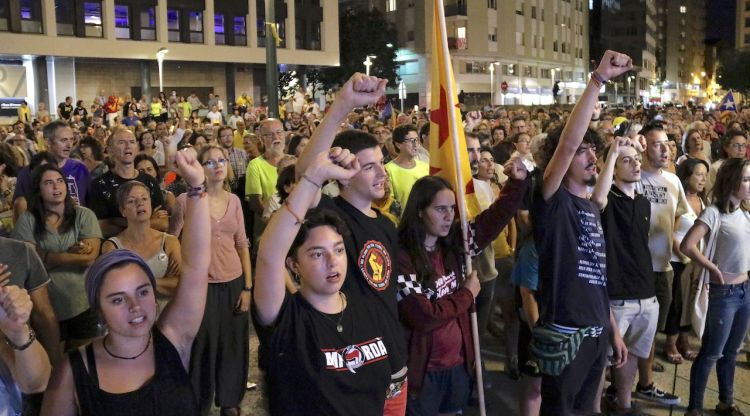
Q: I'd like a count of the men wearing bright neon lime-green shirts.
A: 2